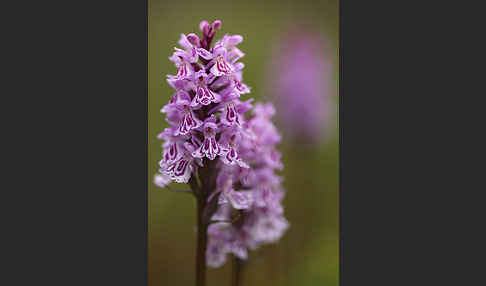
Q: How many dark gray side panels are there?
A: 2